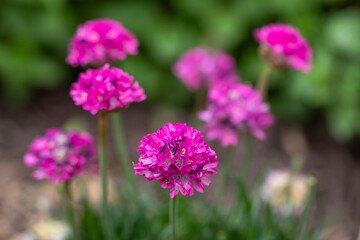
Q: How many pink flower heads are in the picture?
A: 7